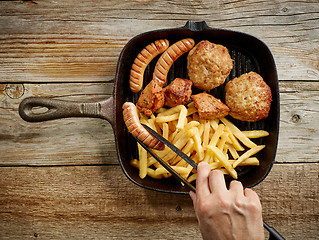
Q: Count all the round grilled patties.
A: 2